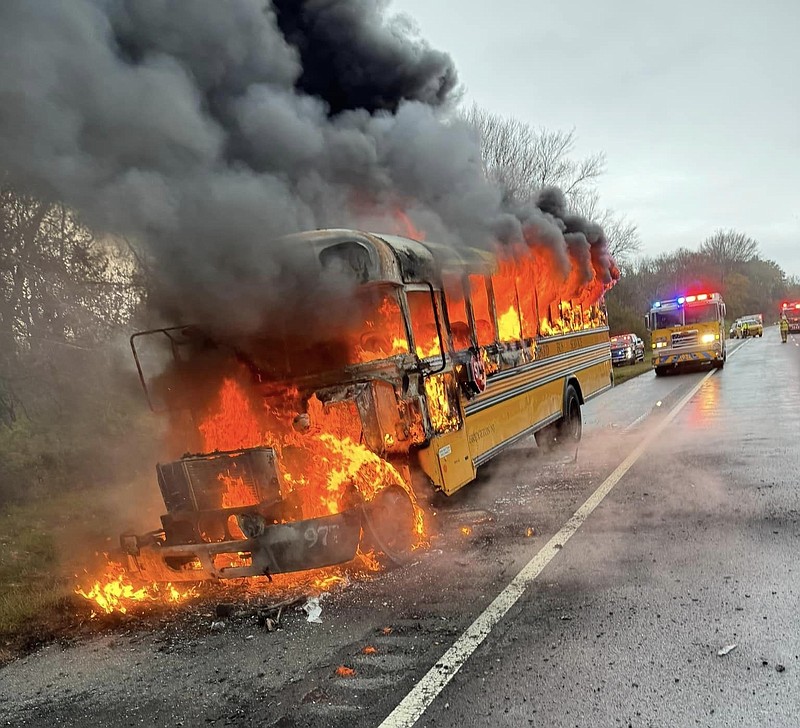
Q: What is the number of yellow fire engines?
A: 1